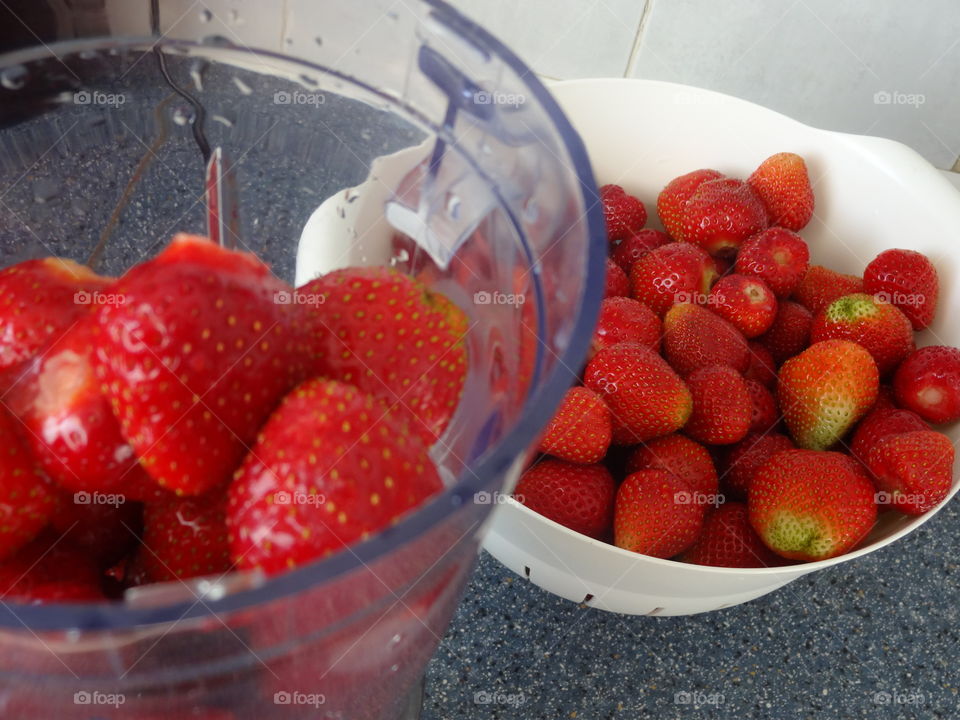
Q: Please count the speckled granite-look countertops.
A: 1